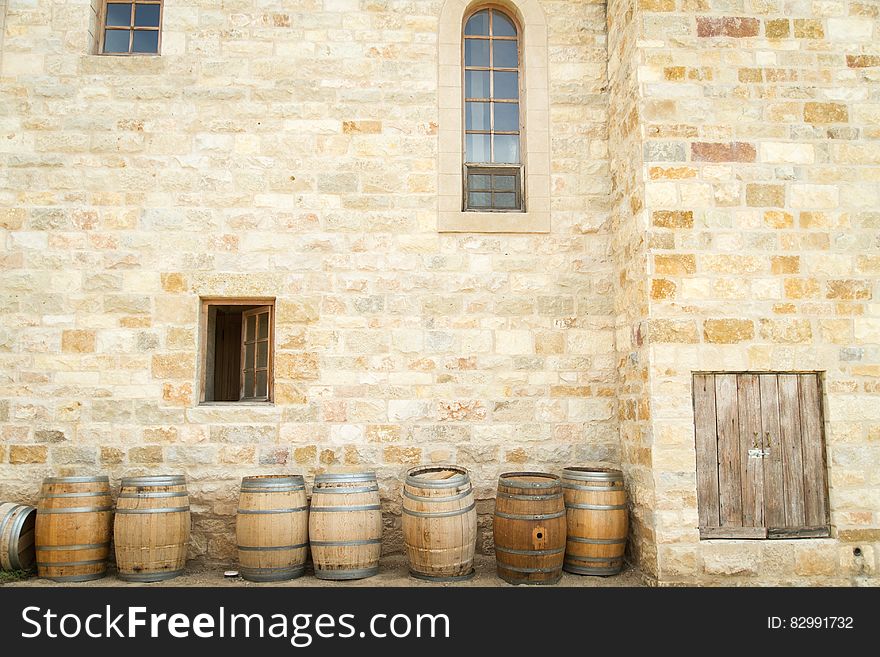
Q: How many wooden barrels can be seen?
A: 8